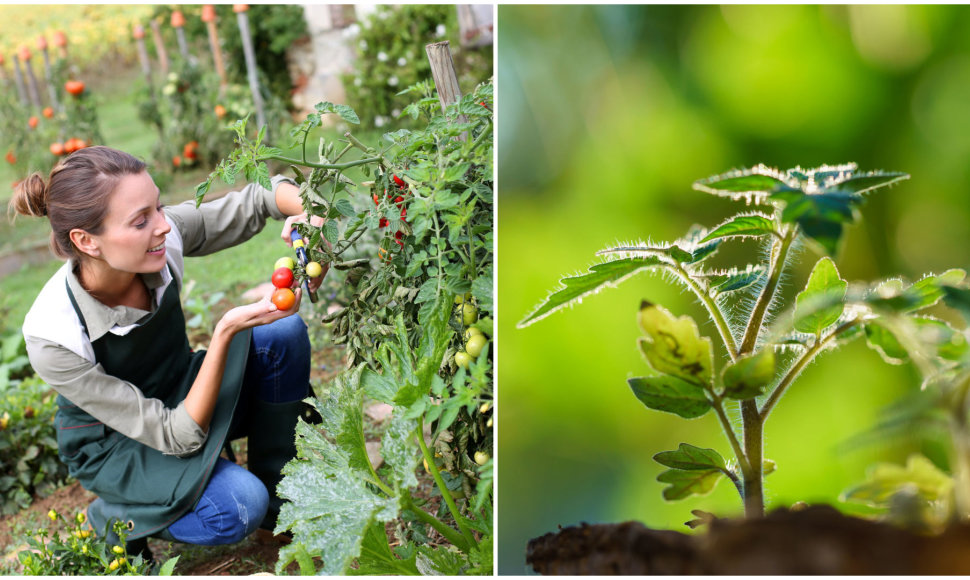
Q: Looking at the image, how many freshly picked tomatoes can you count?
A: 4